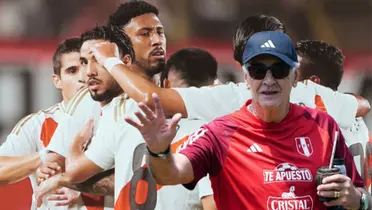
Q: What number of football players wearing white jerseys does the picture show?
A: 6